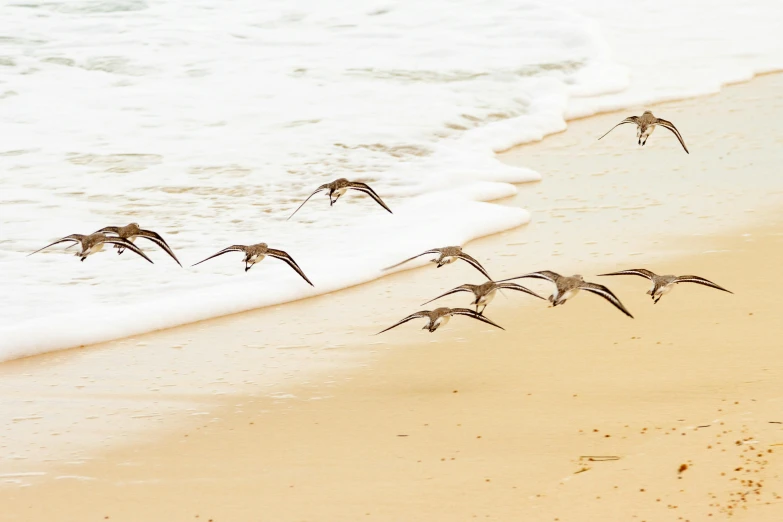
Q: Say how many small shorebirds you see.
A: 10